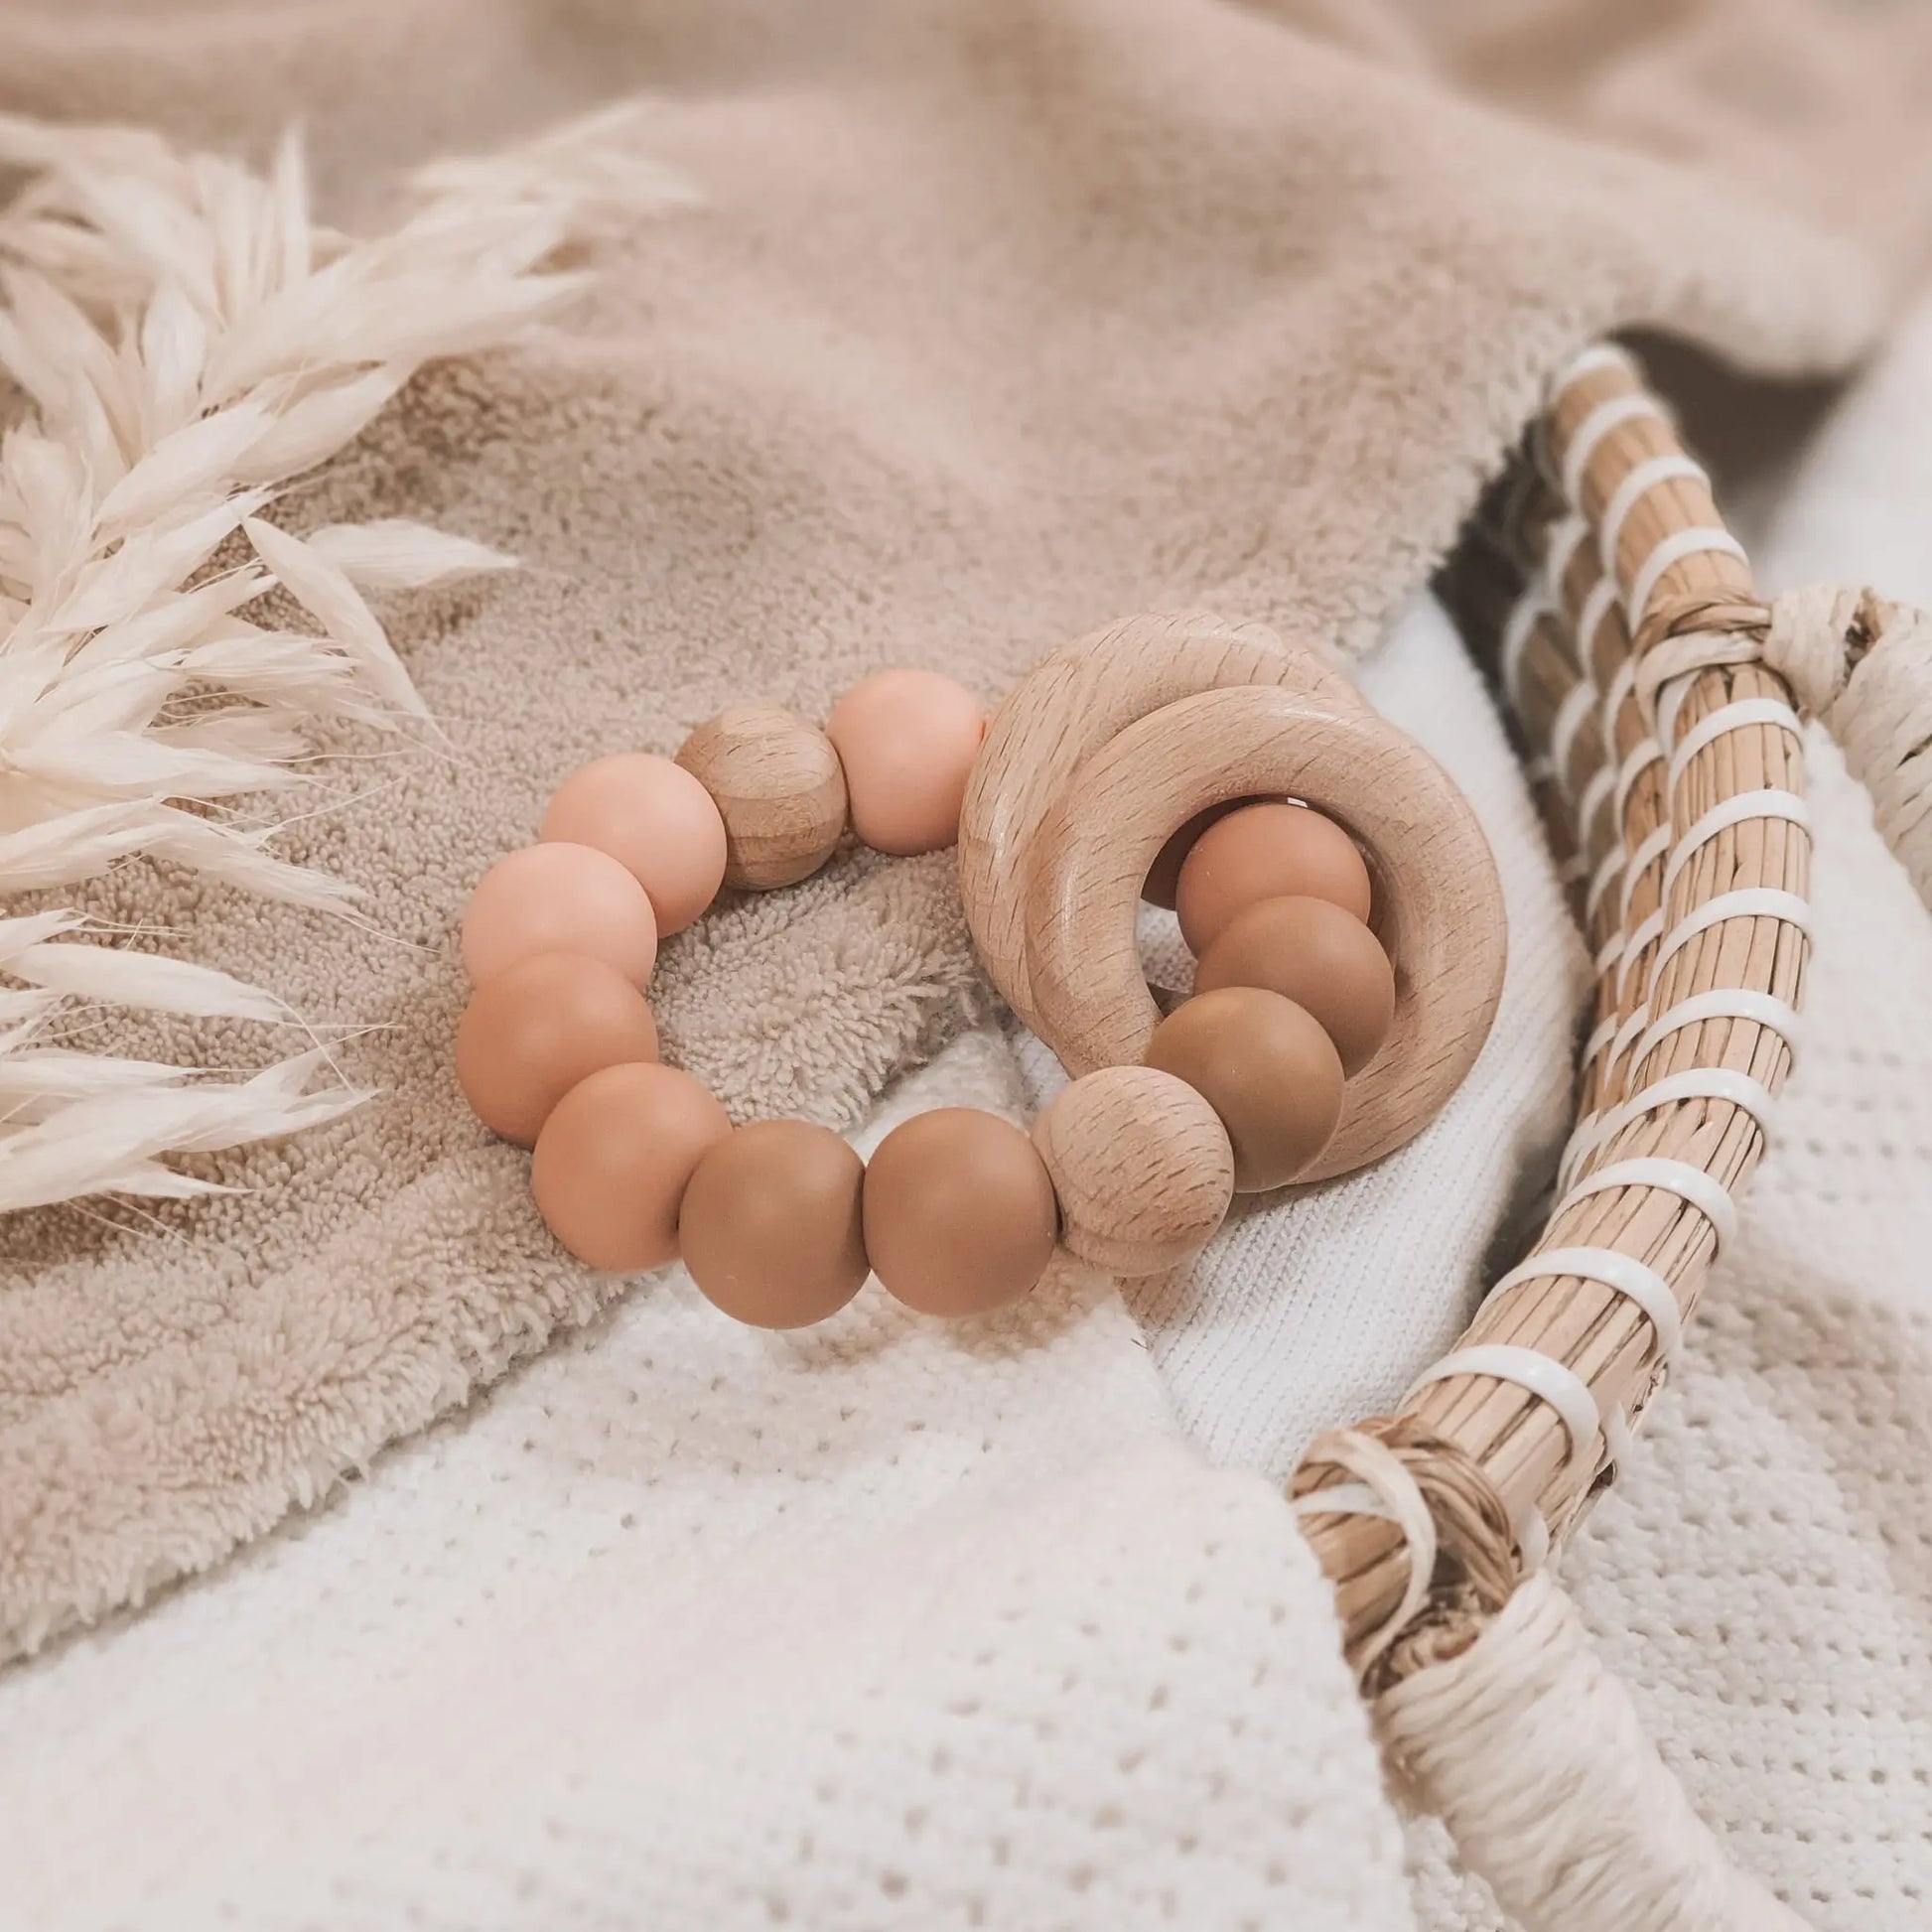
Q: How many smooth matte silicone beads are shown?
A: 10